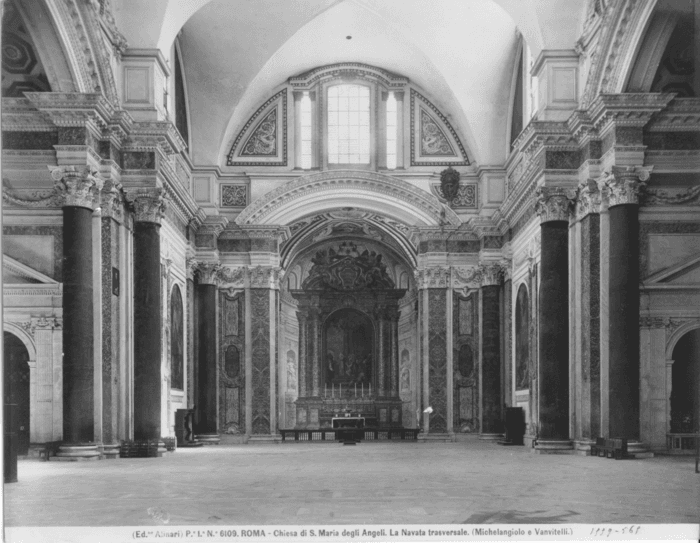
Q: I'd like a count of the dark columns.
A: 6